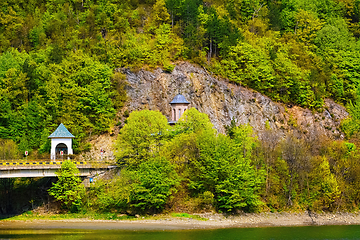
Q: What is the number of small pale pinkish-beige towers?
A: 1